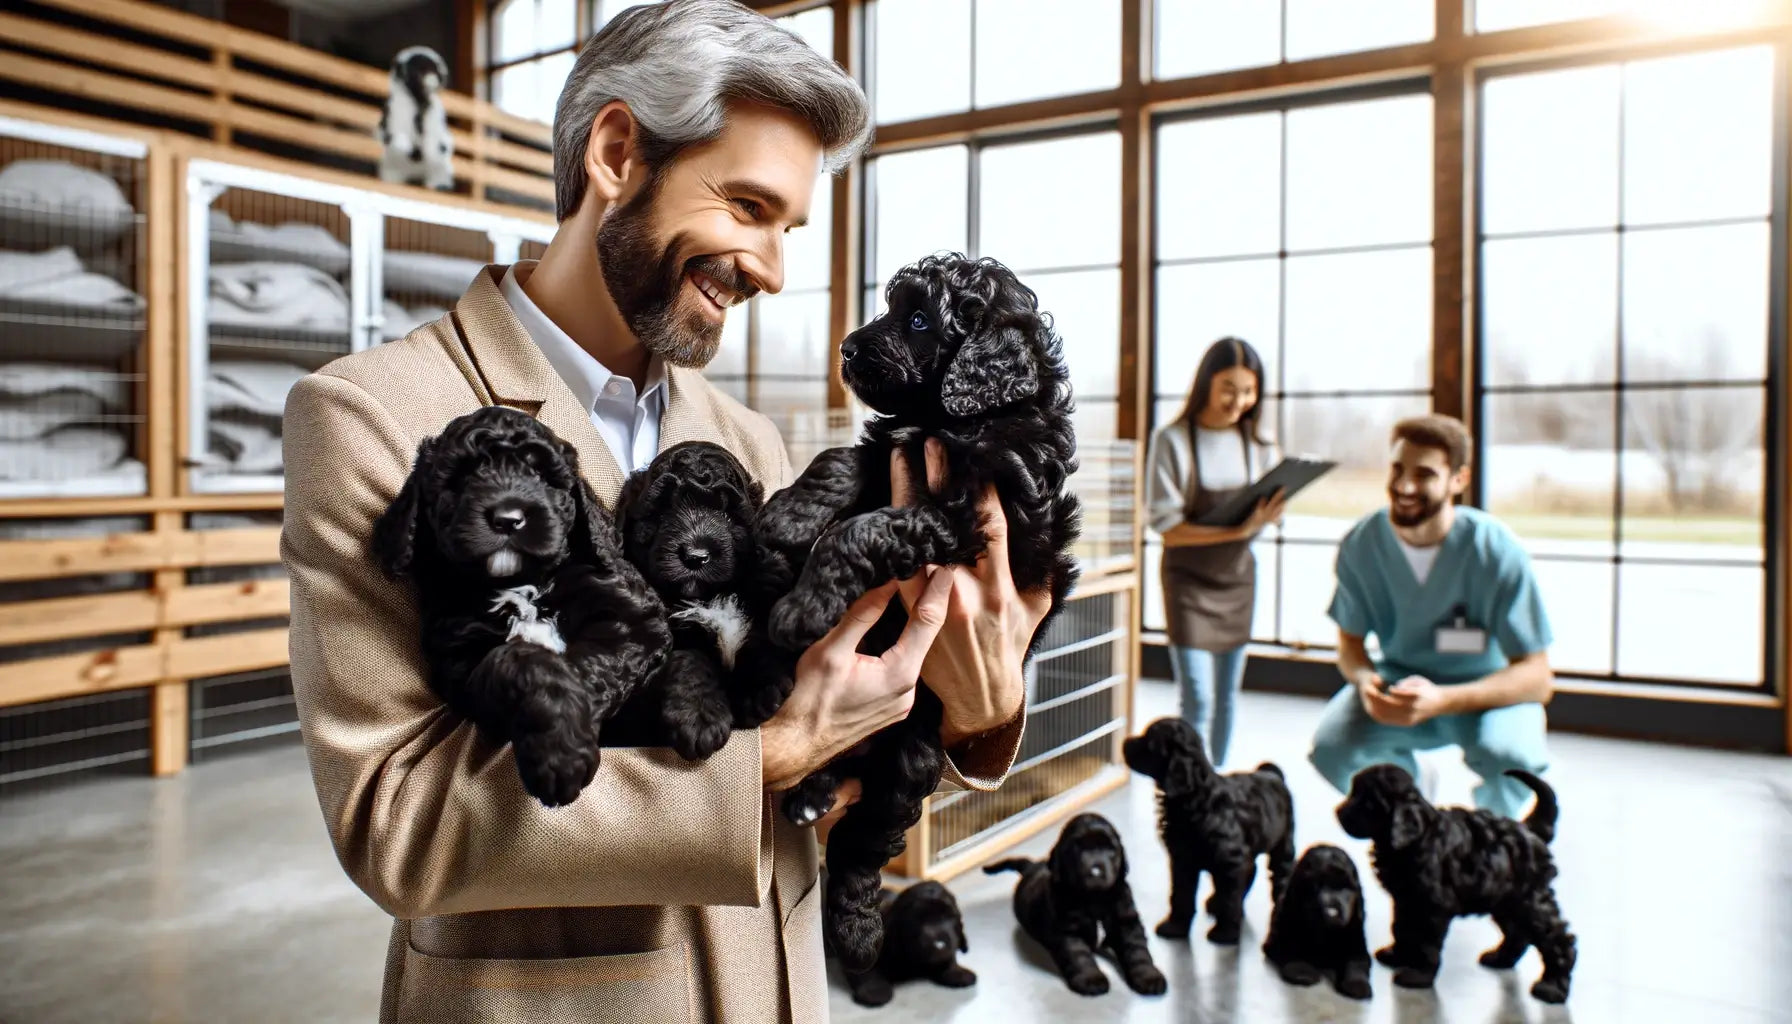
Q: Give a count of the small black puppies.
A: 8